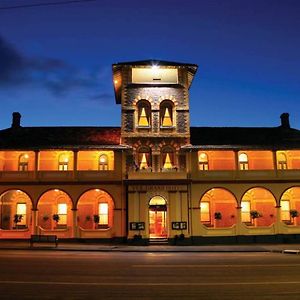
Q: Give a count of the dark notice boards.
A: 2